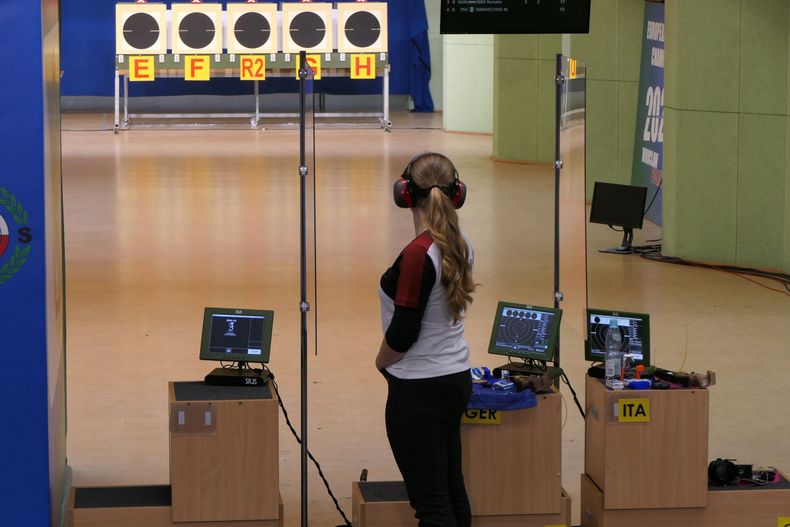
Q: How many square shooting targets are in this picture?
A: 5